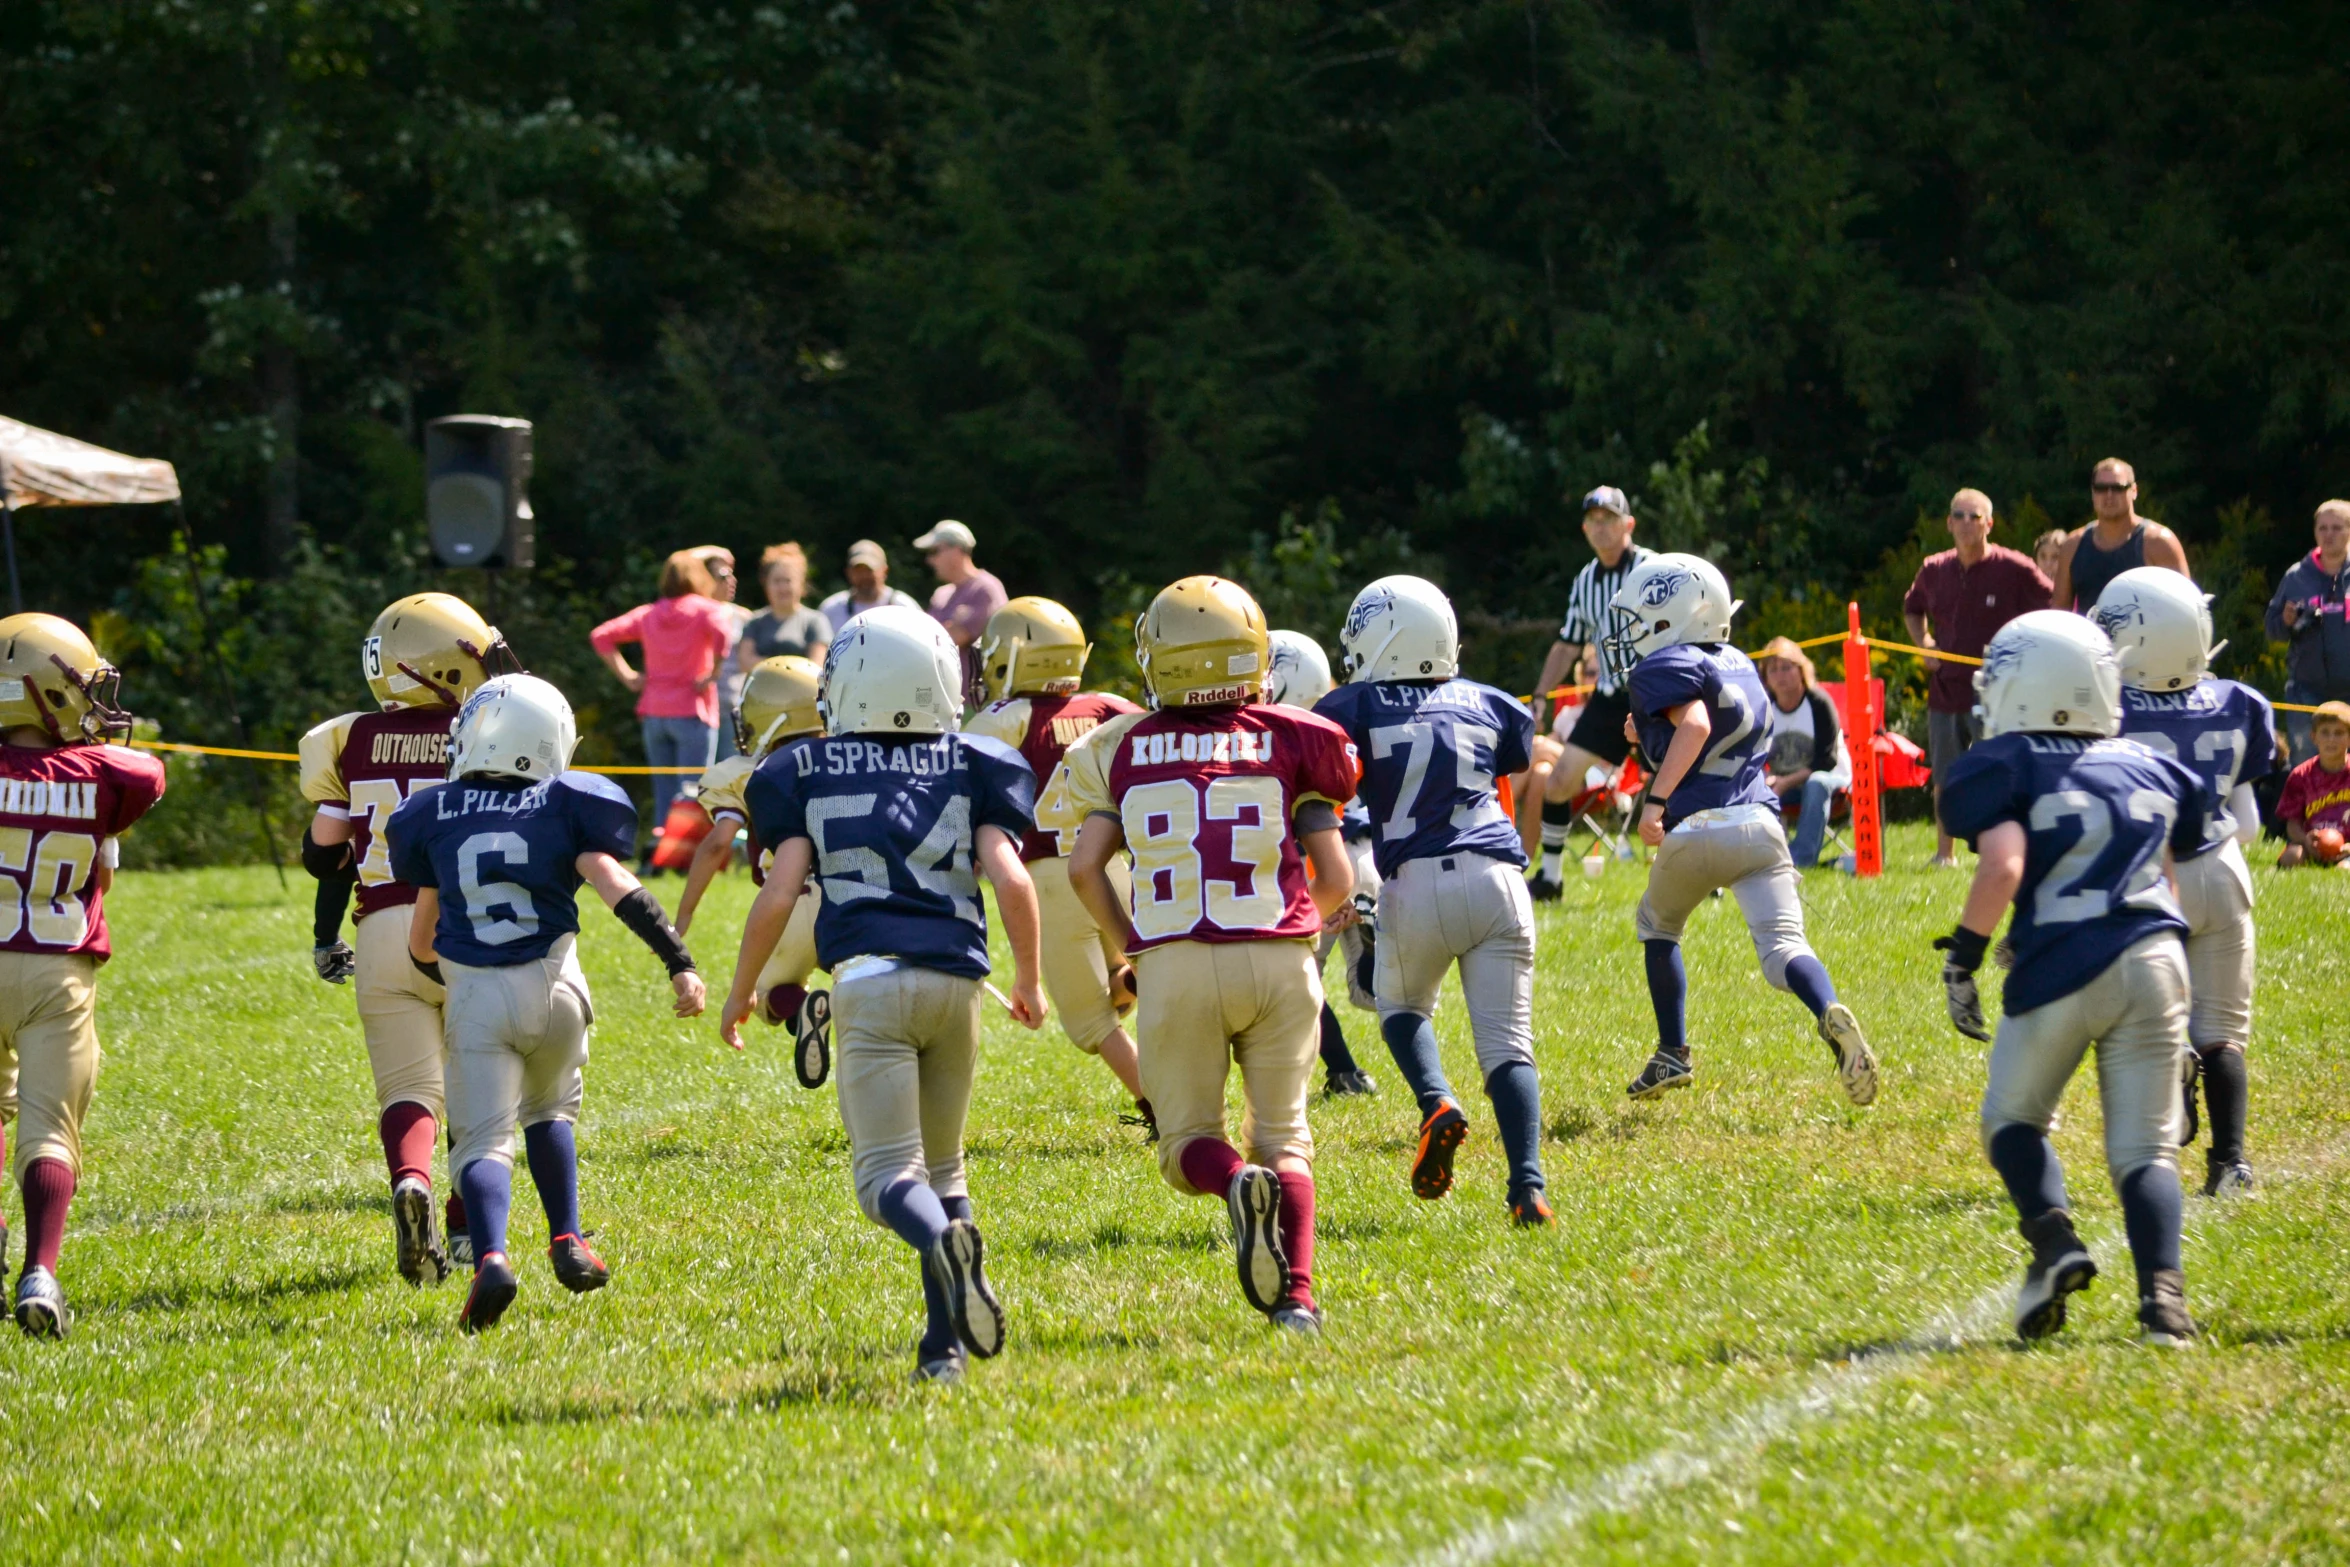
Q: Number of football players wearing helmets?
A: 12